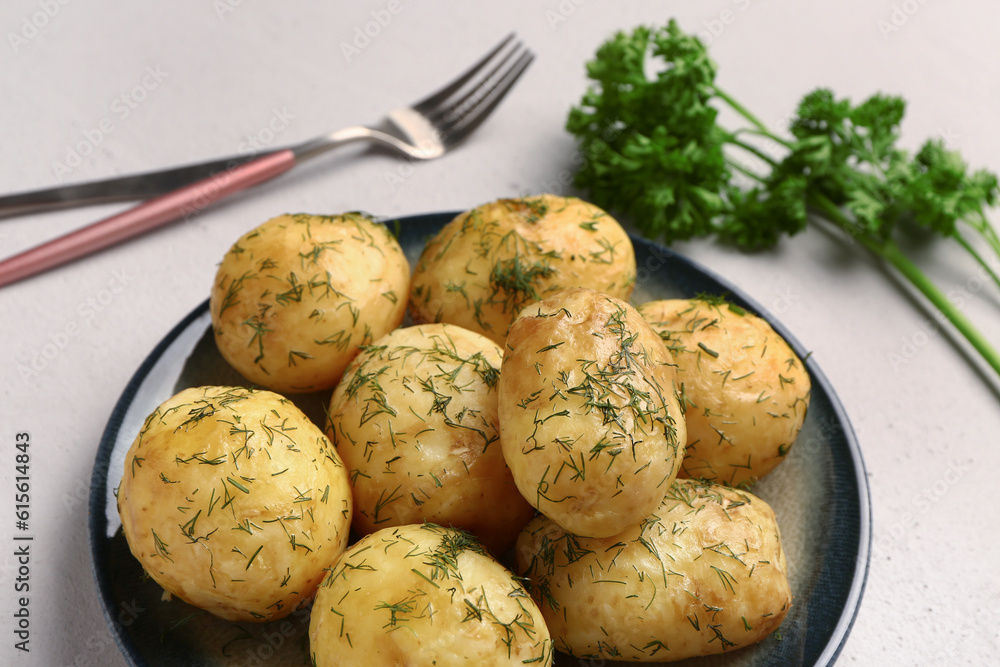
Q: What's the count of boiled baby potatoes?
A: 8